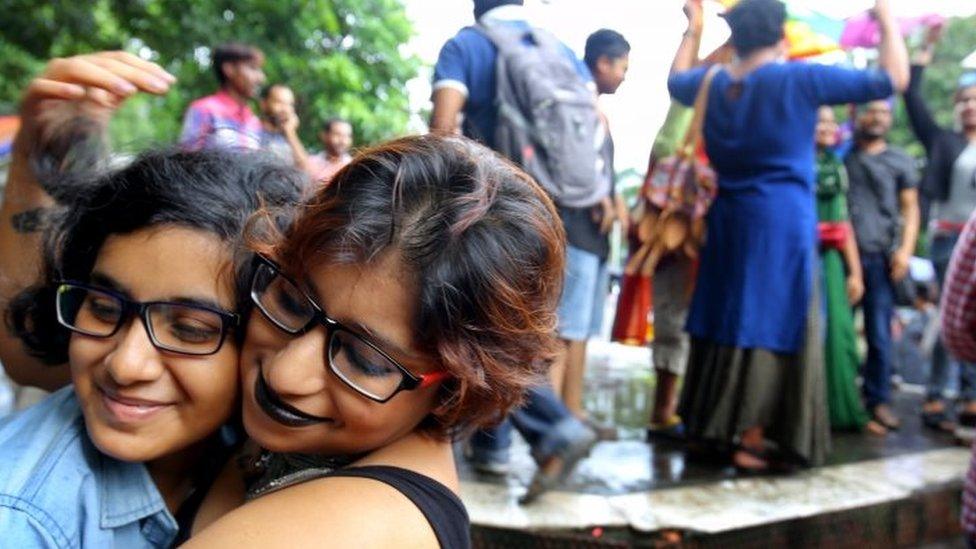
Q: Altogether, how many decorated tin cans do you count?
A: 0